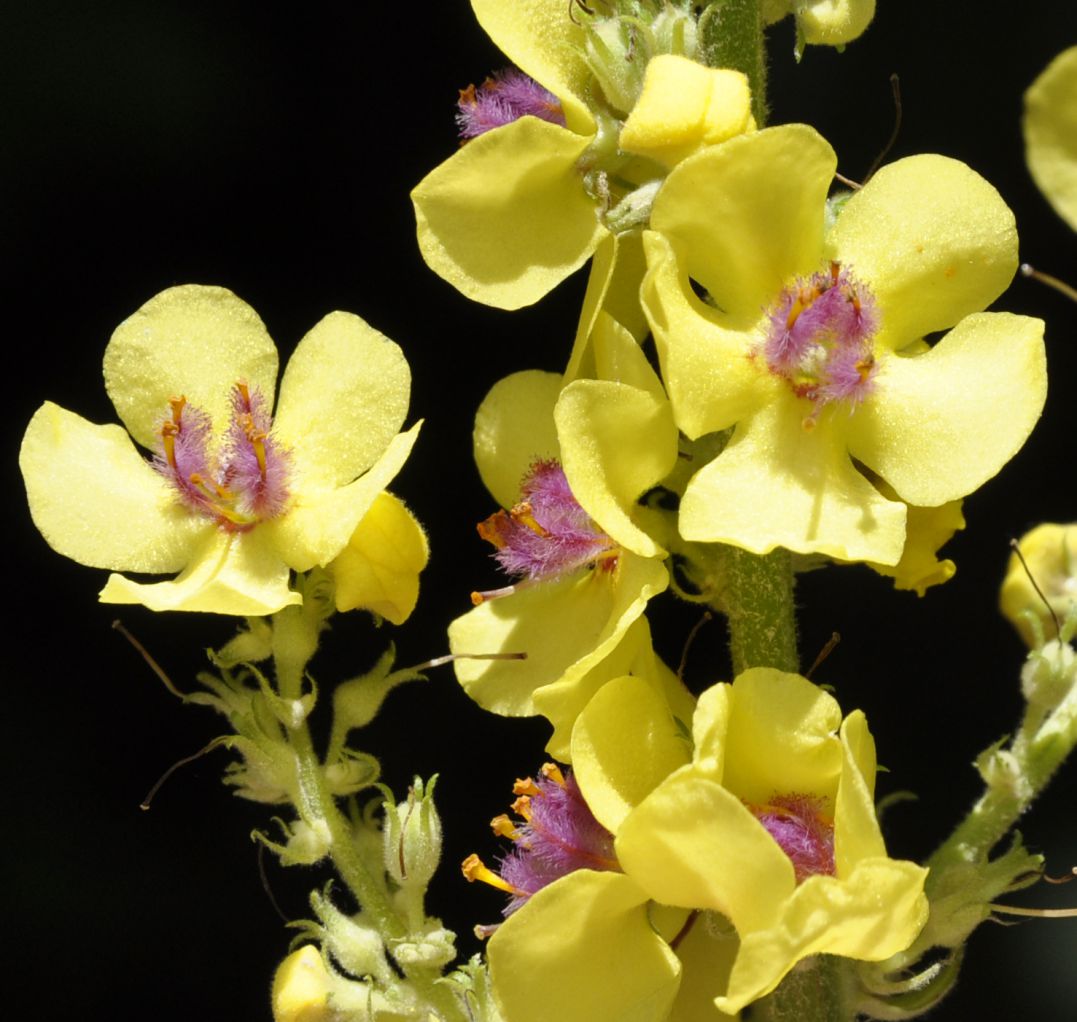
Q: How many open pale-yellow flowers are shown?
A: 6